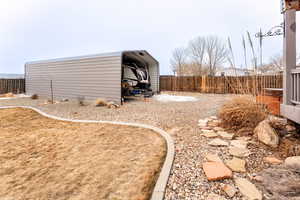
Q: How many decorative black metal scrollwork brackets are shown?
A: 1